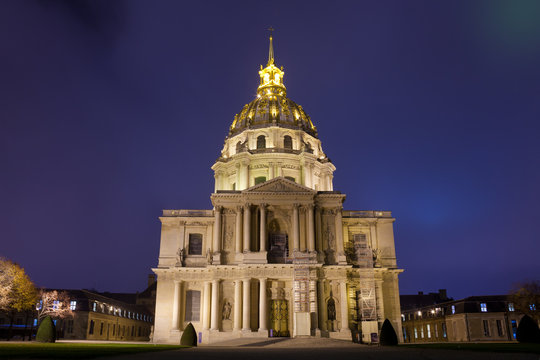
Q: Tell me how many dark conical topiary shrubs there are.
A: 4